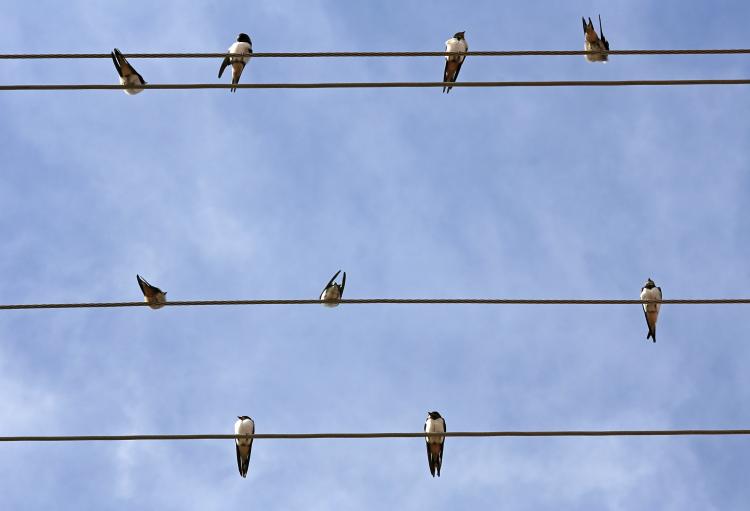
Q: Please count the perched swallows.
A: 9